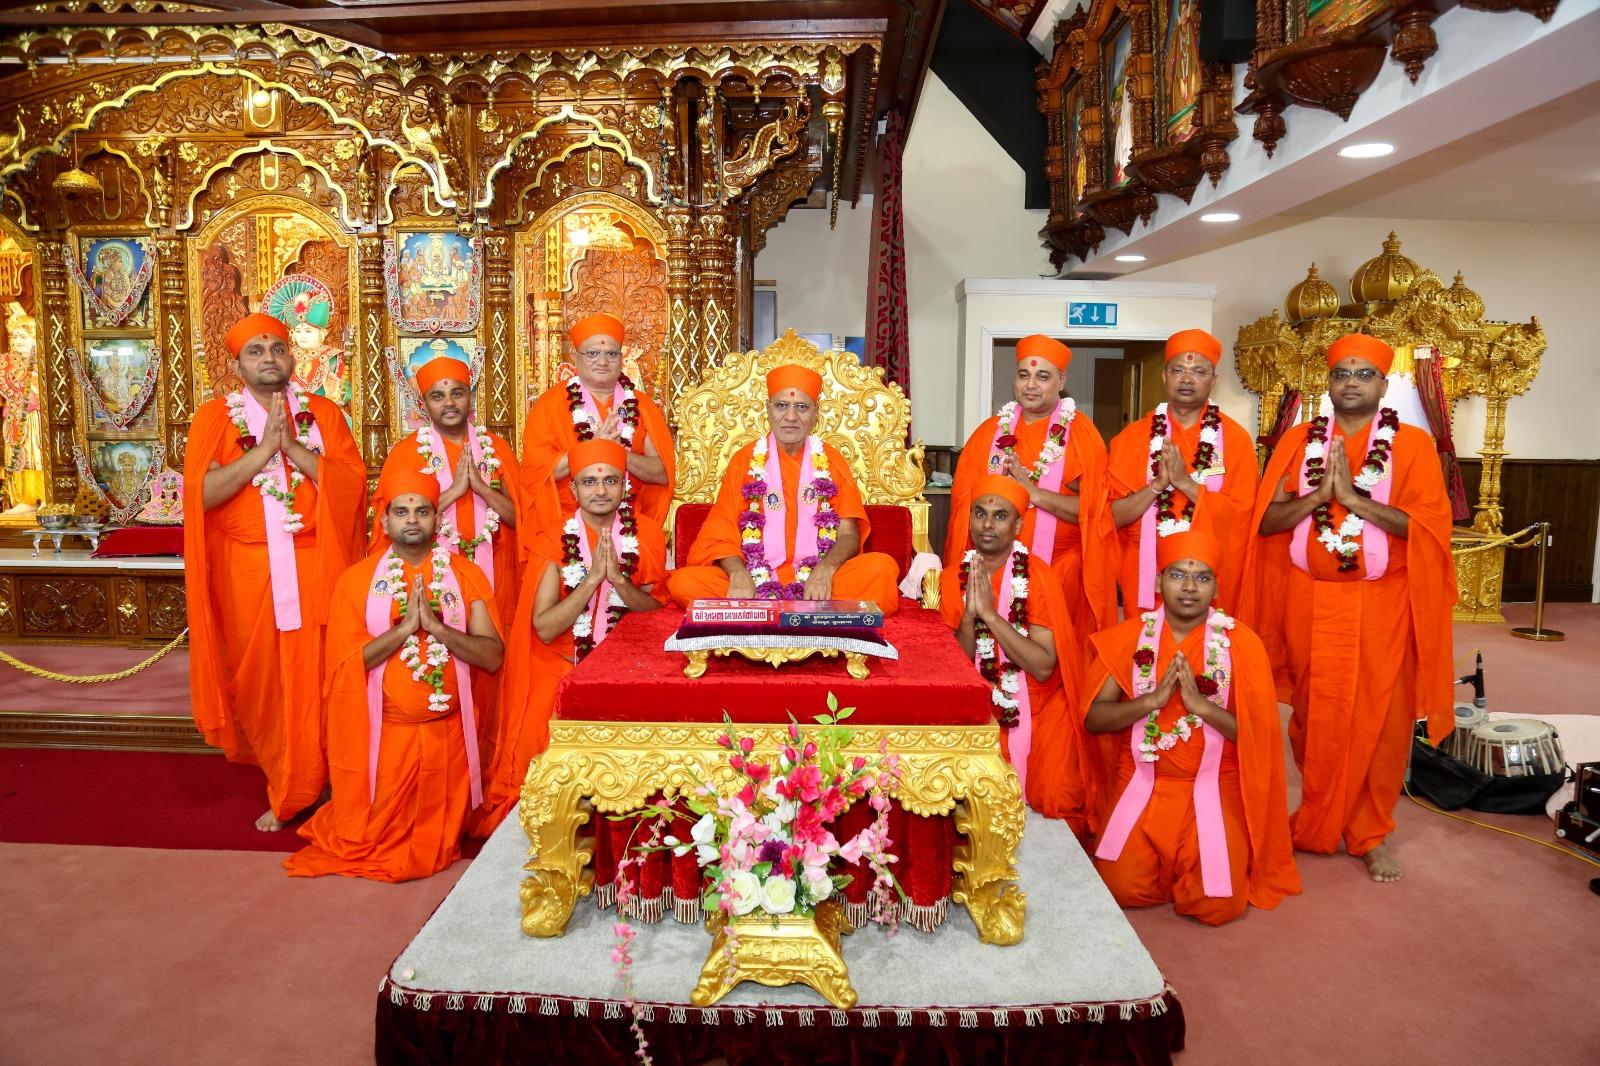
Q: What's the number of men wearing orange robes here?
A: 11